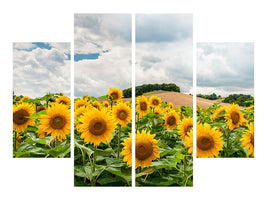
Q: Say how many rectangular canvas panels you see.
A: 4